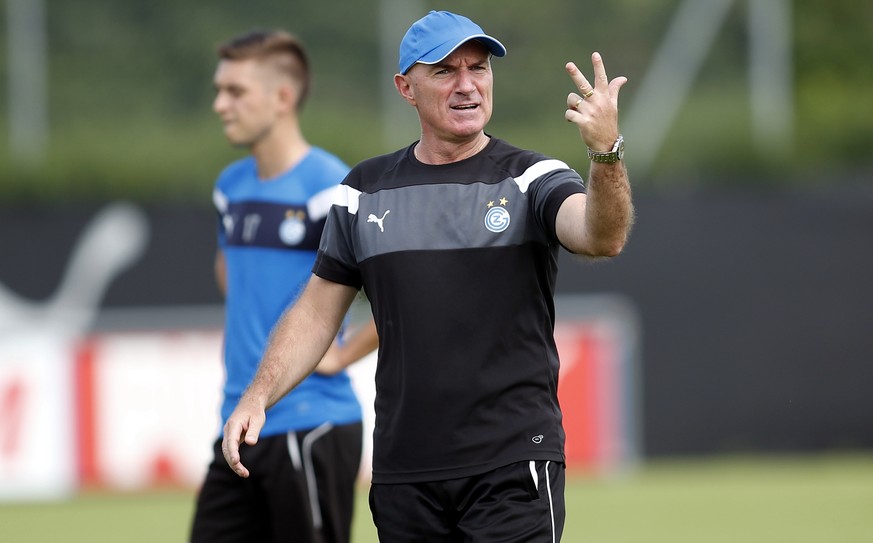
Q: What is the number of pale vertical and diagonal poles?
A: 4